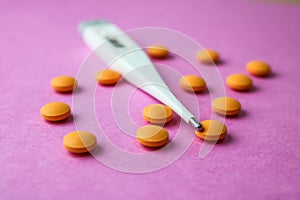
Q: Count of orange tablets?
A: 13